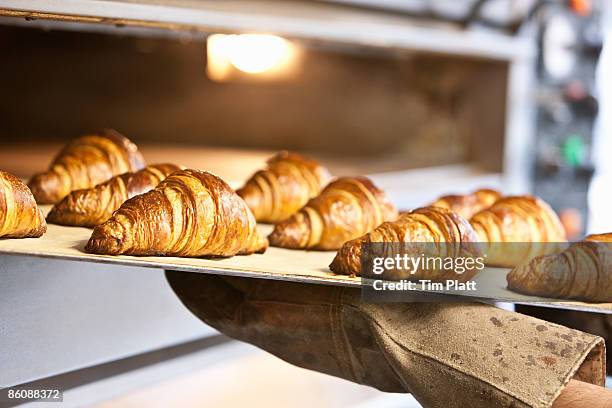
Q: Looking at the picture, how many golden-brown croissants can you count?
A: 10